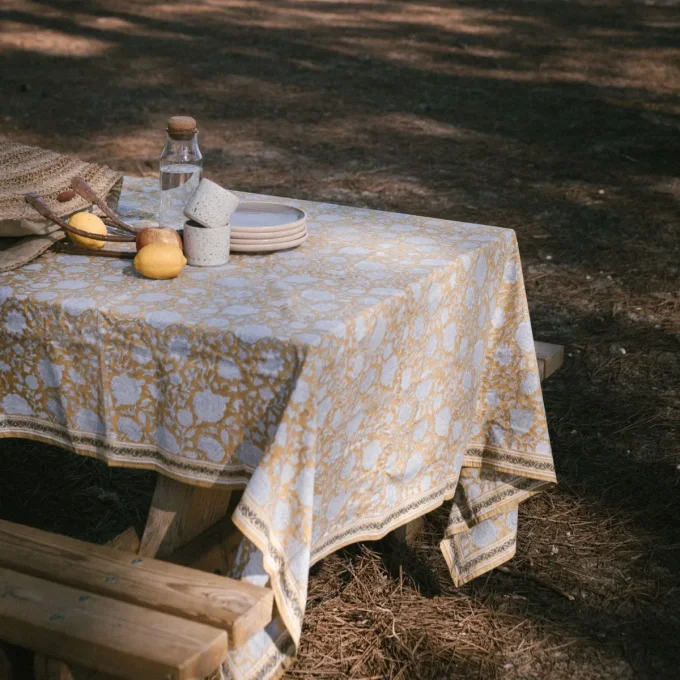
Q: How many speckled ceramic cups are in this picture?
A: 2